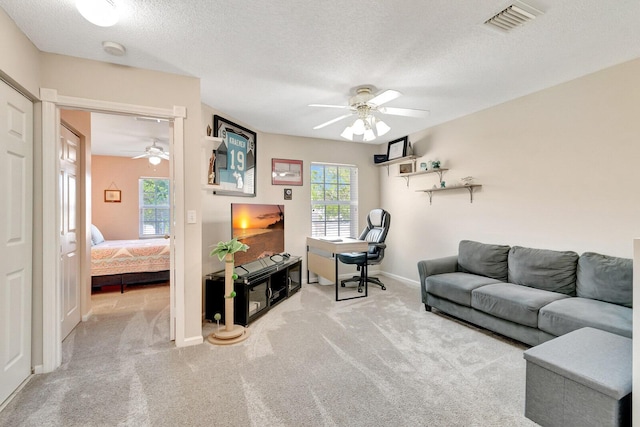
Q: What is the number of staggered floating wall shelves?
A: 3